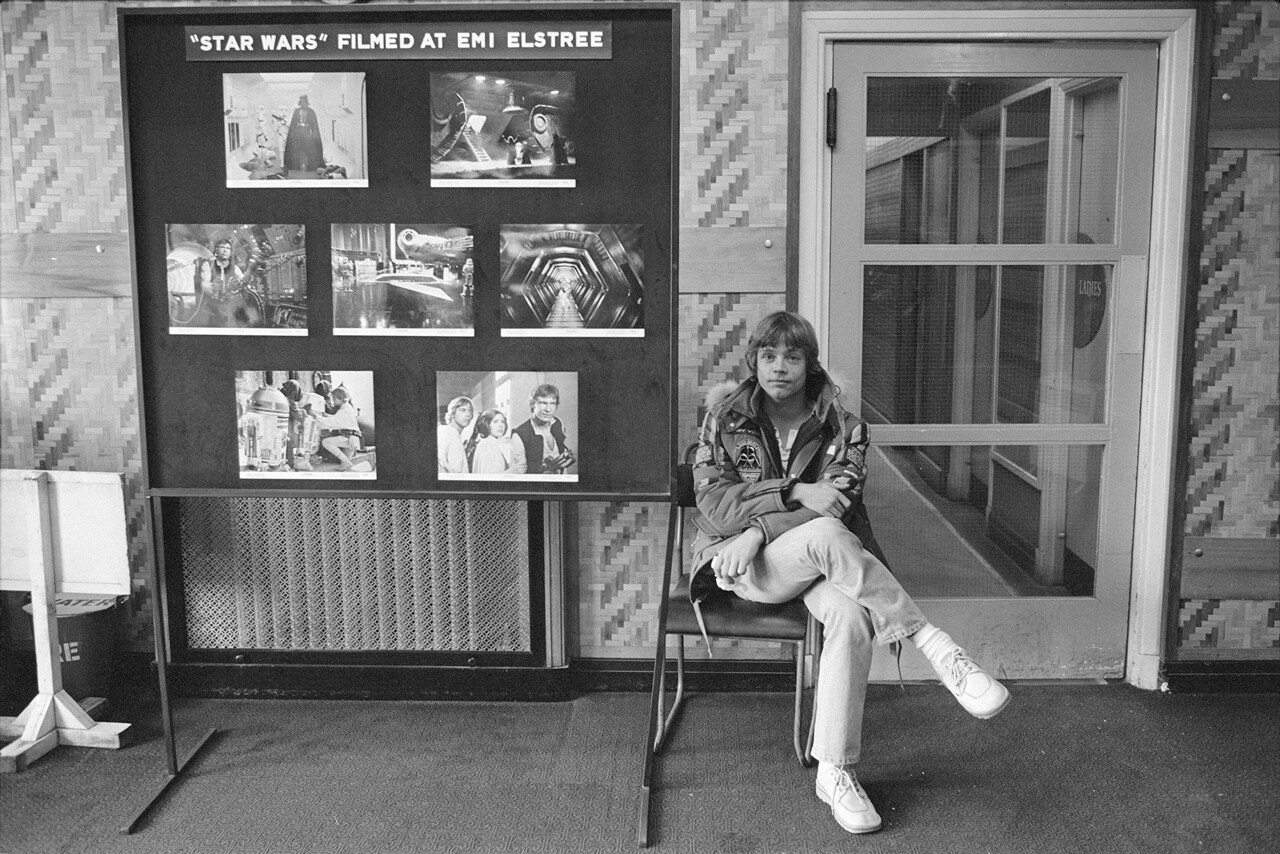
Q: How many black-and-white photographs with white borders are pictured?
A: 7